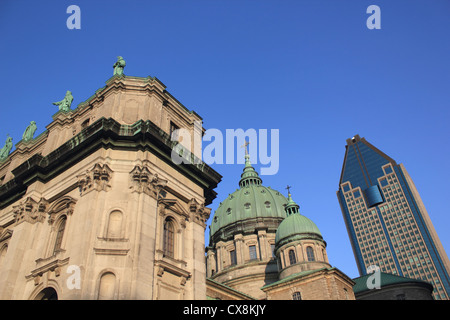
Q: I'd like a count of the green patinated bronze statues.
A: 4